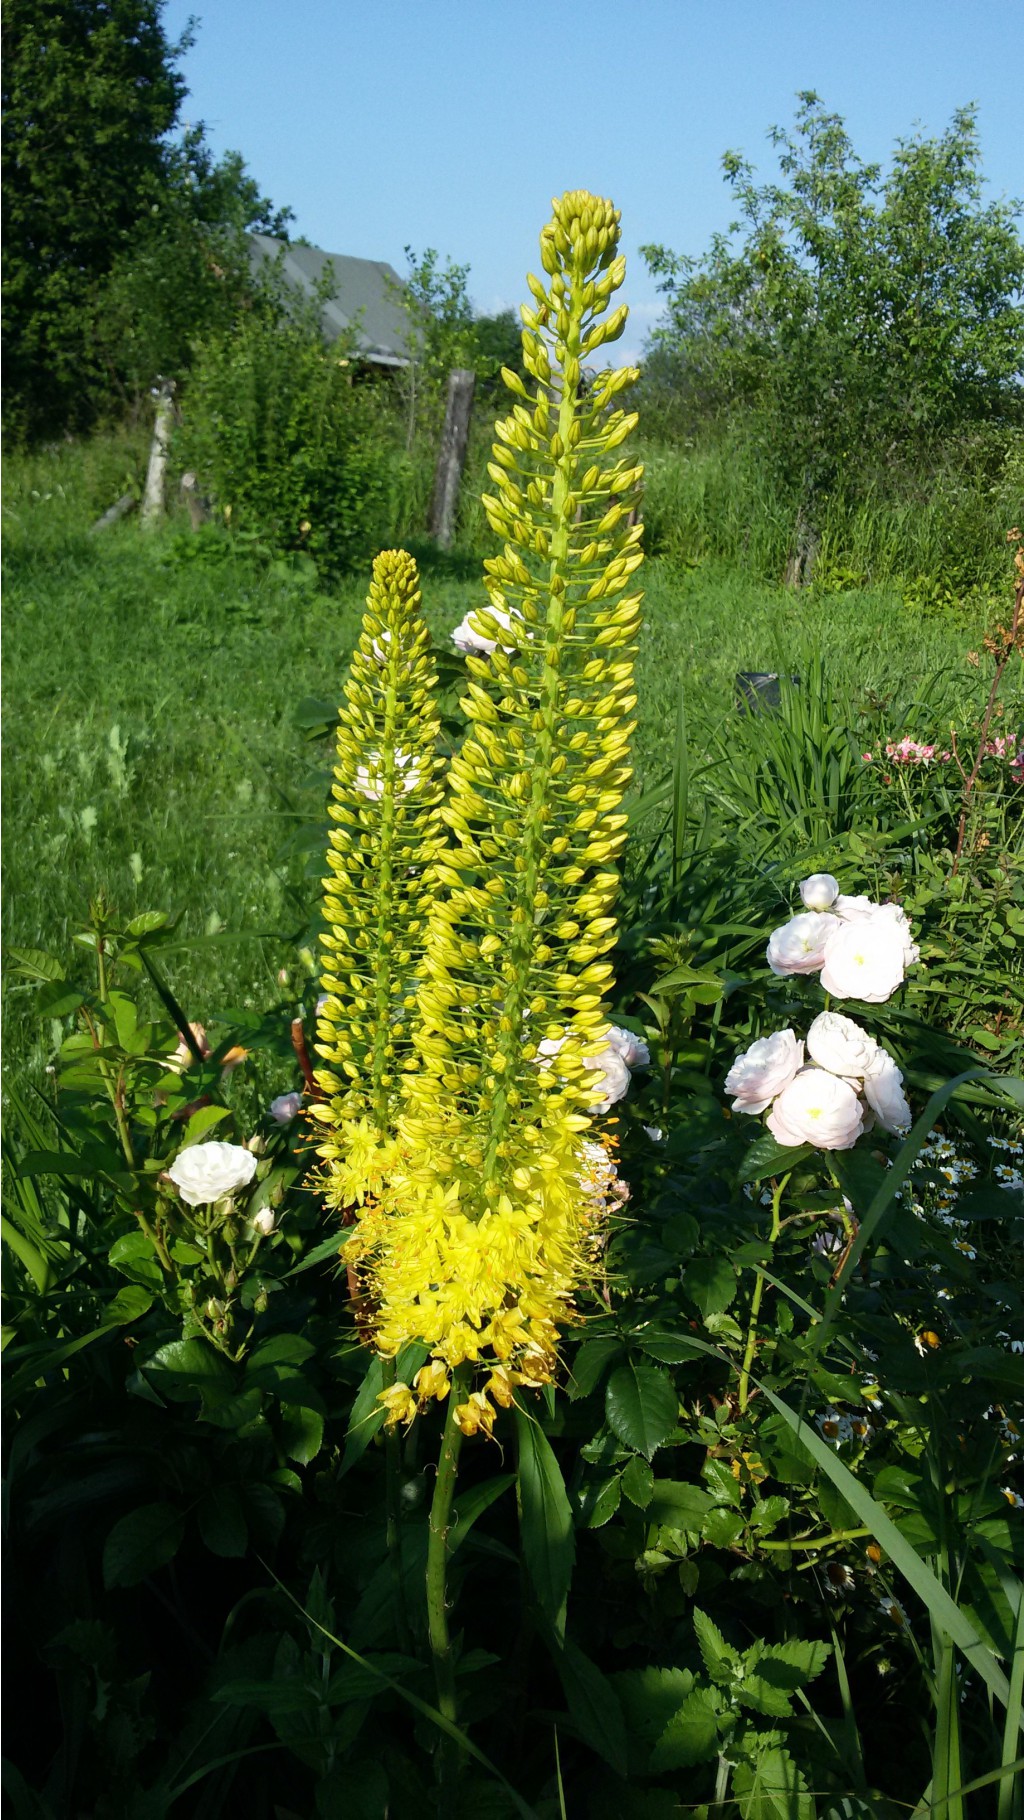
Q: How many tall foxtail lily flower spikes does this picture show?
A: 2